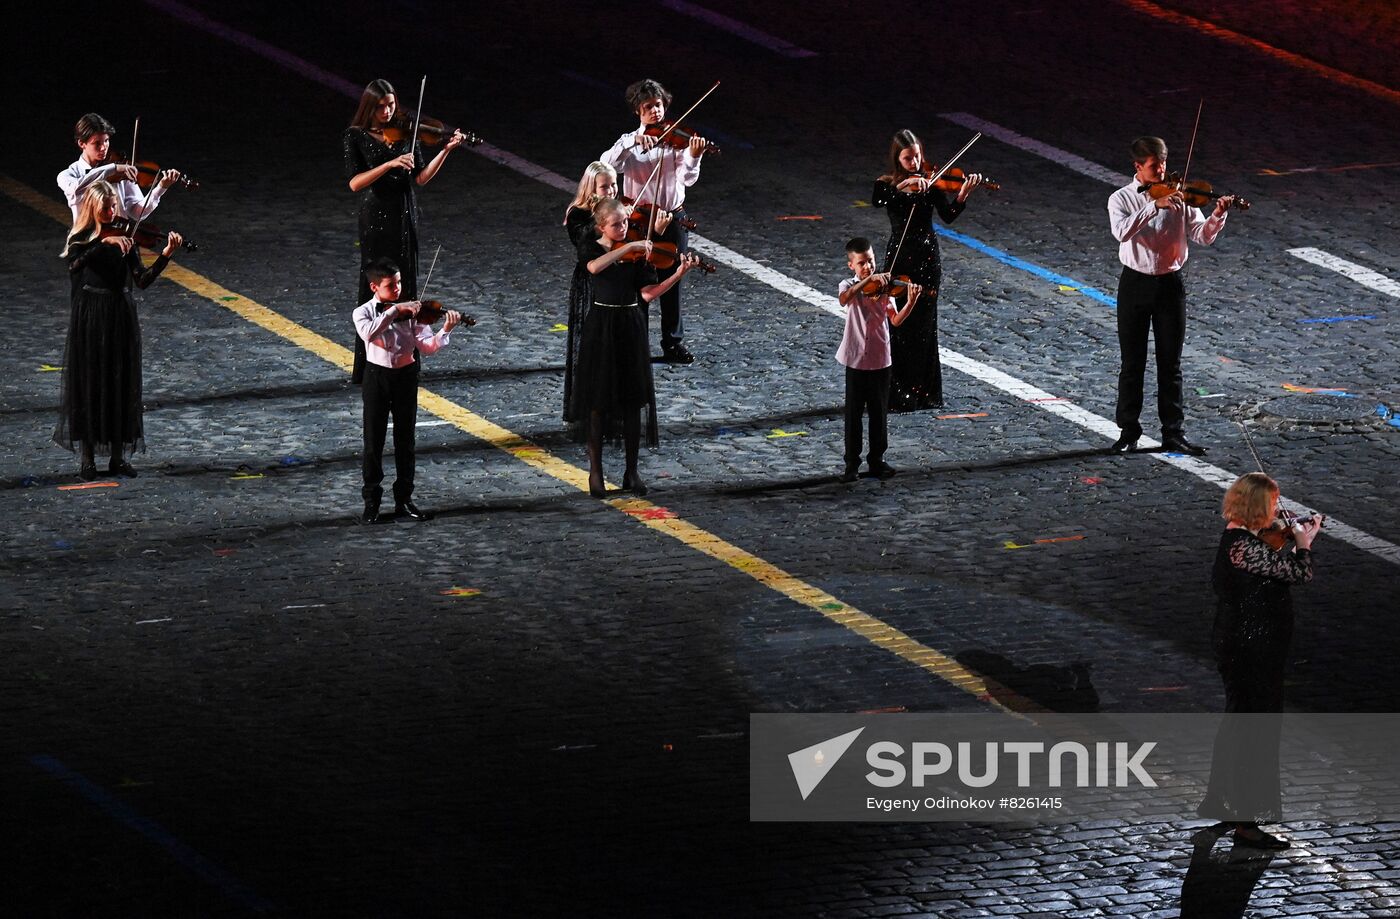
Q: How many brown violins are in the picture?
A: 11